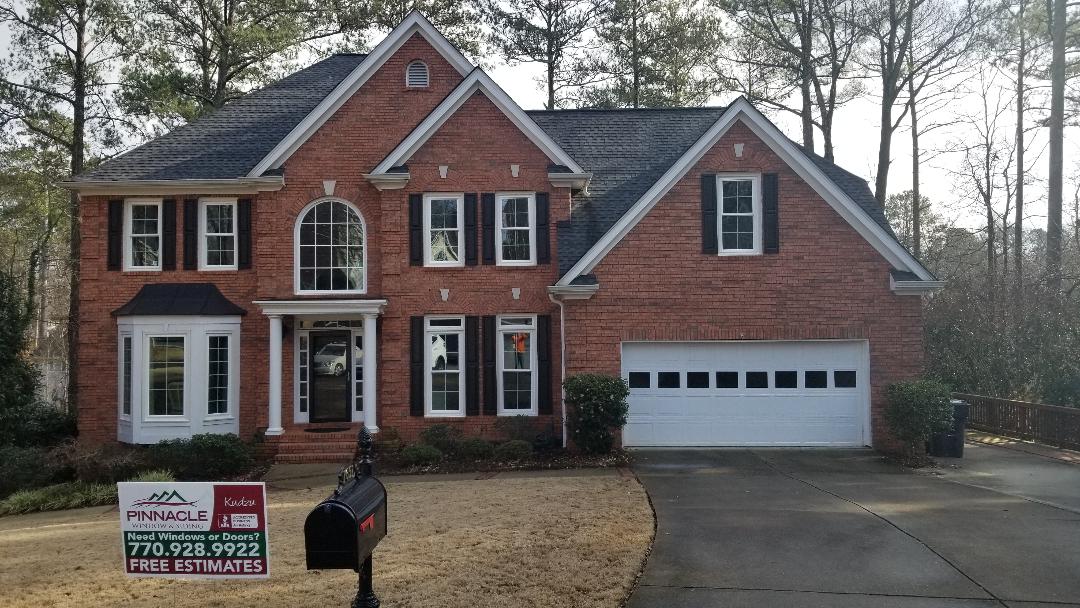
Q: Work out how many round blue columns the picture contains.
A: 0